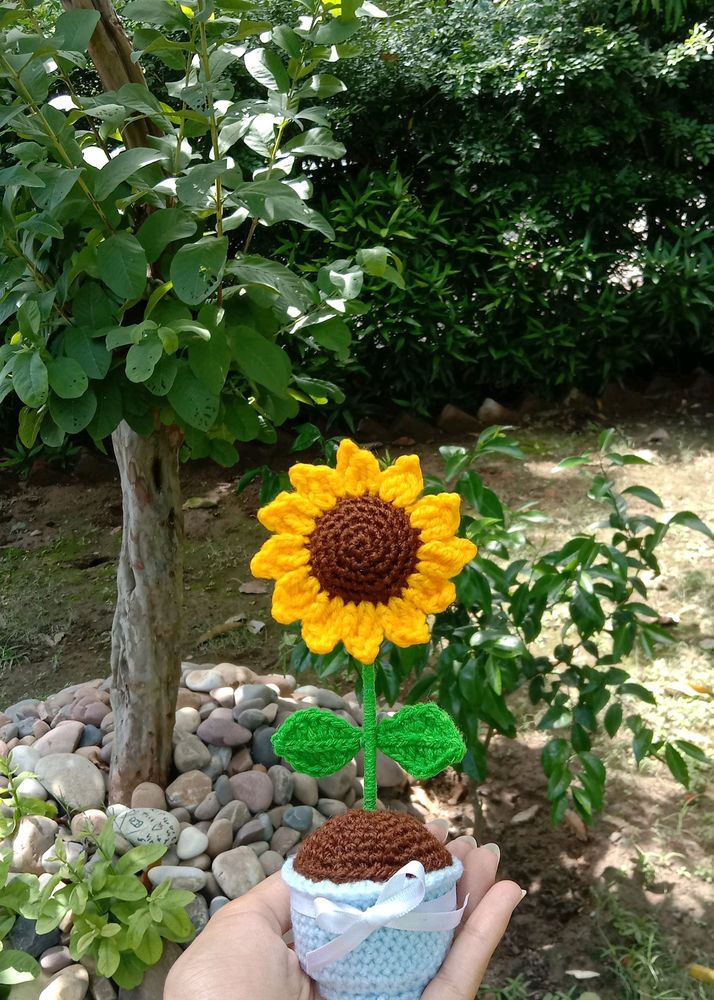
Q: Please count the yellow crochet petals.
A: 12